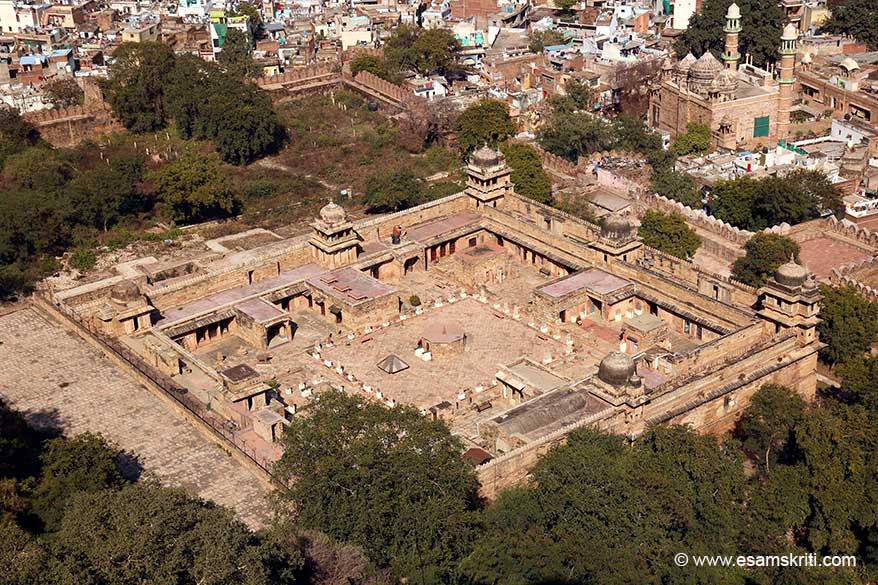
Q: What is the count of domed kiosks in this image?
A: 6